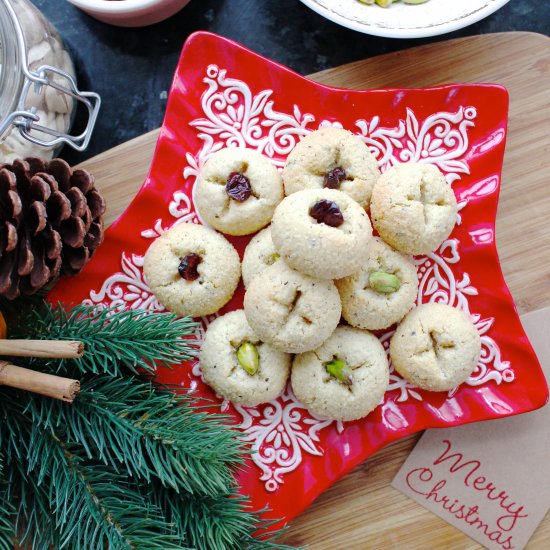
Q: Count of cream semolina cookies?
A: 11